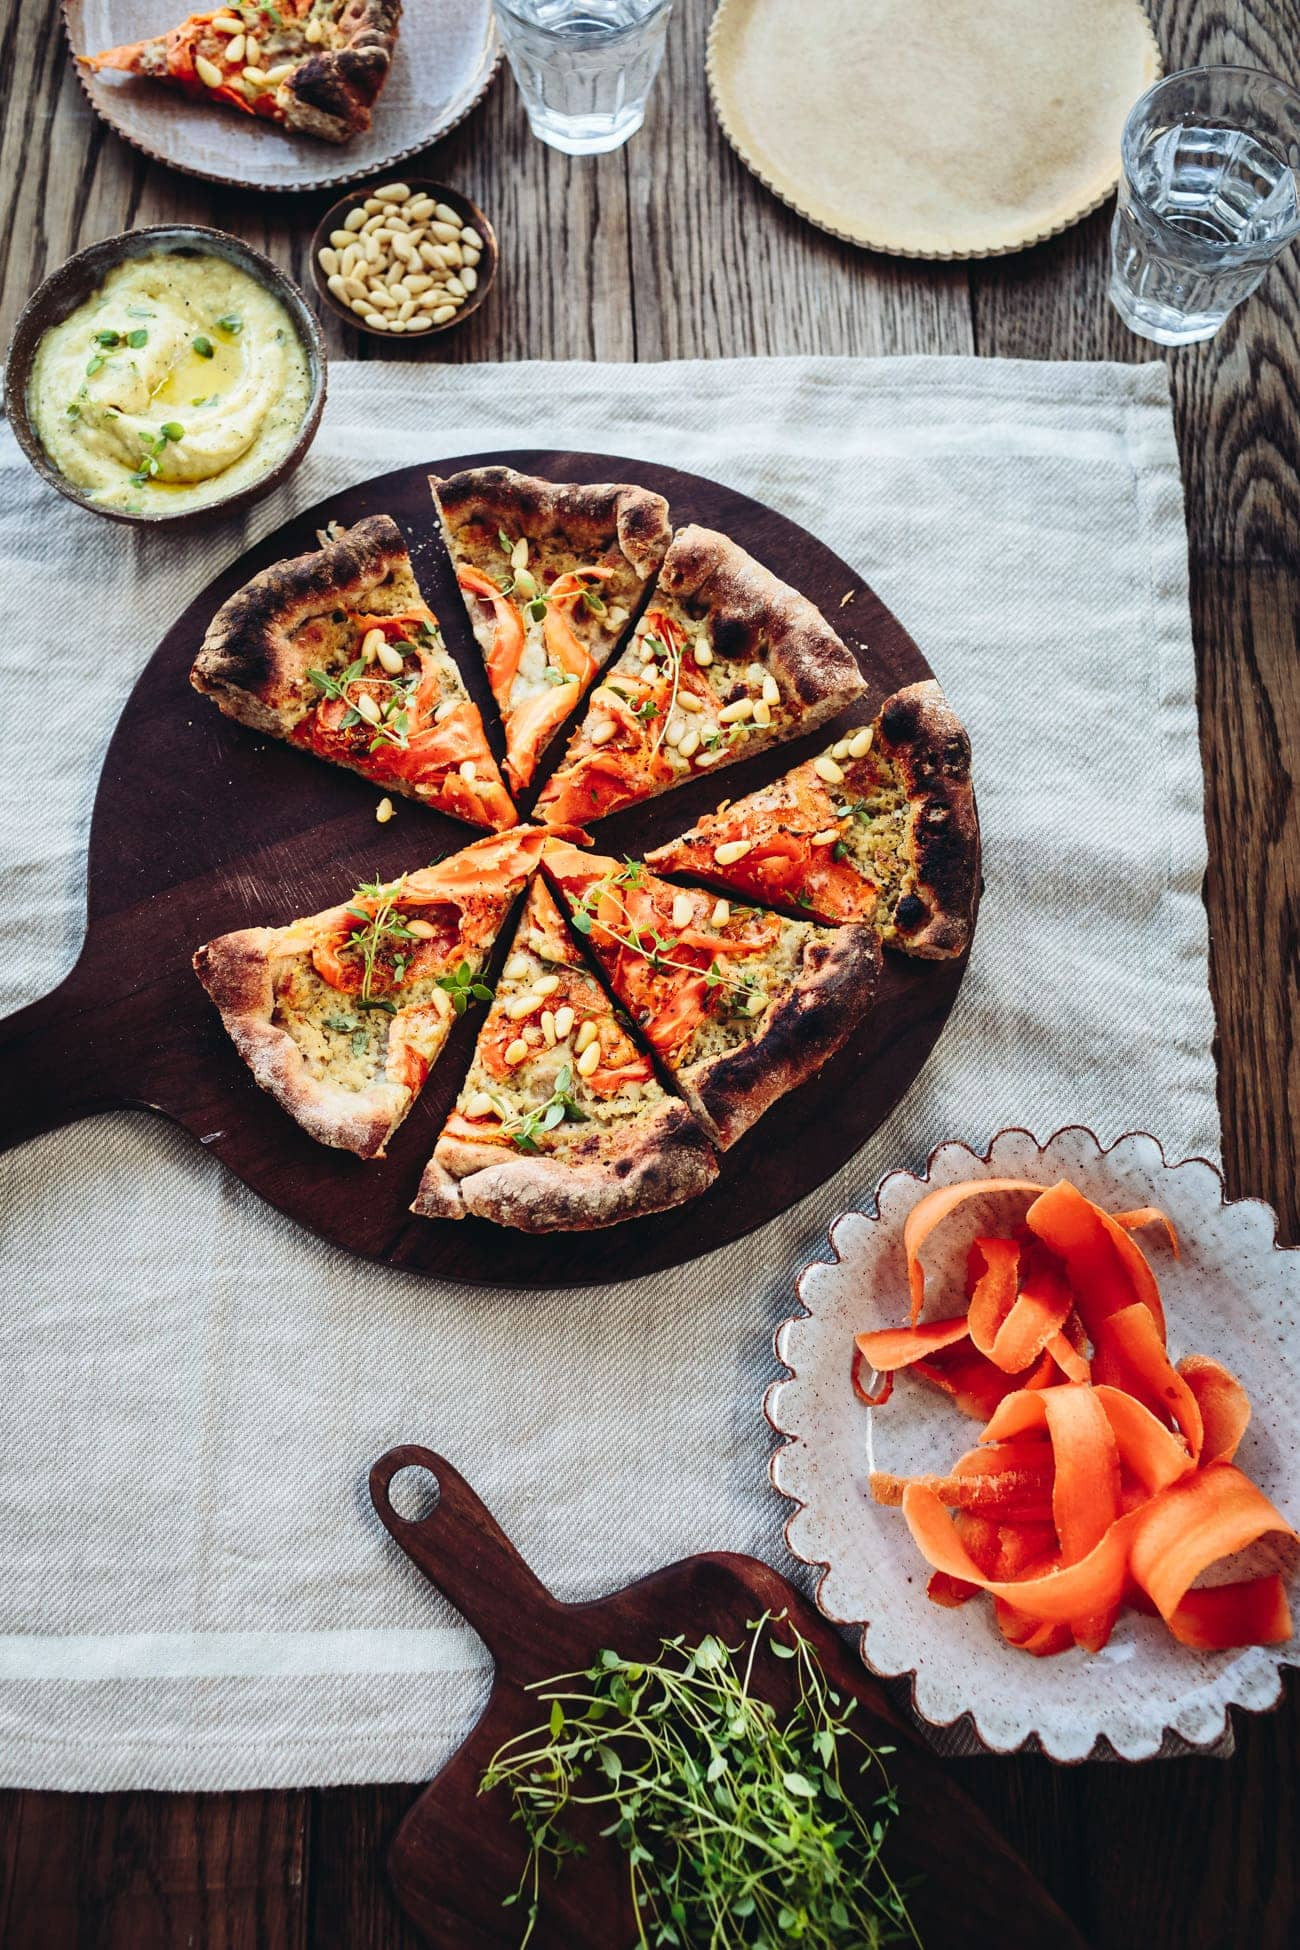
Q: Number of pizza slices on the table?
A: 8